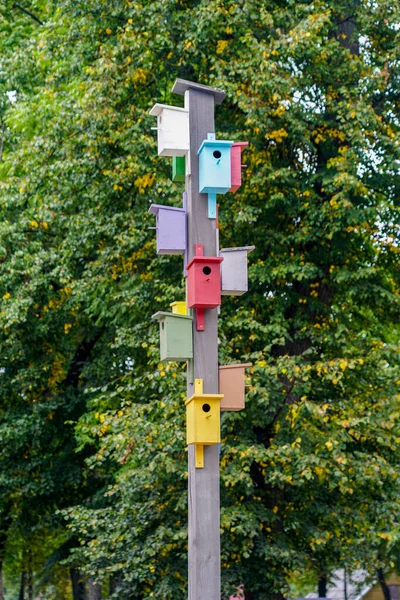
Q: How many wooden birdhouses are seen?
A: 11